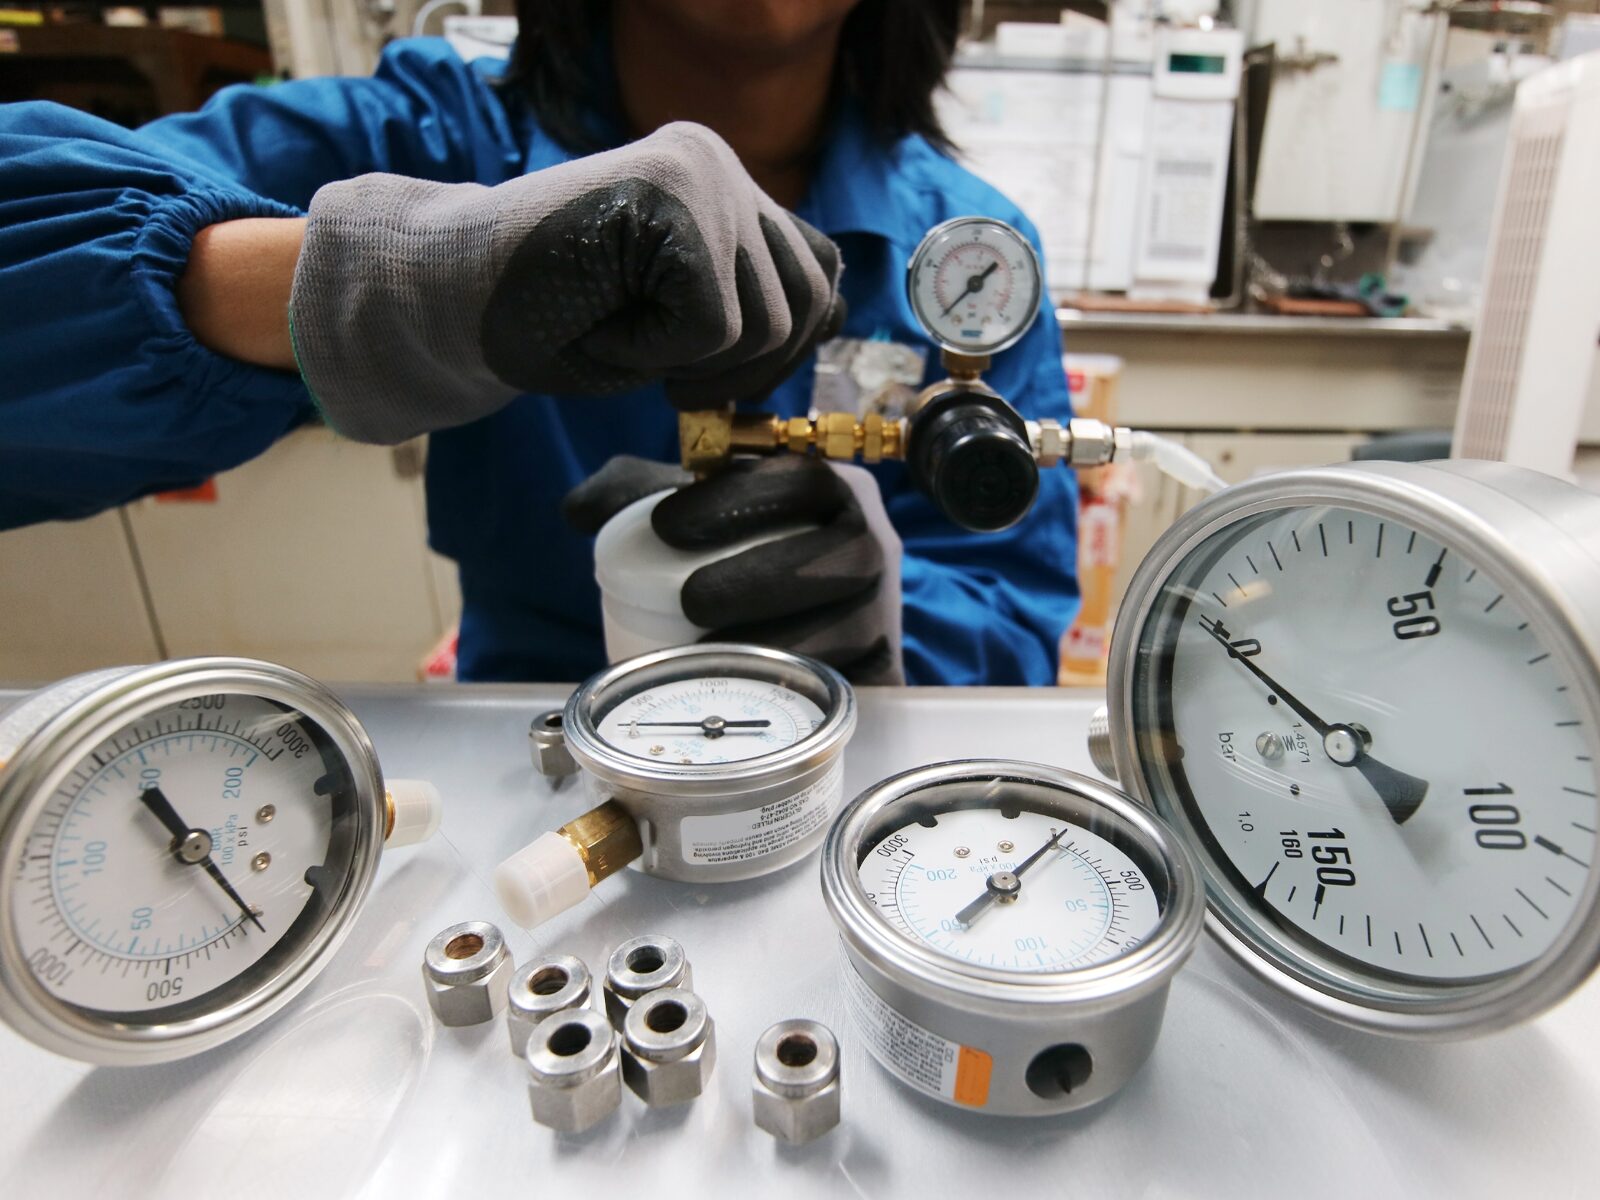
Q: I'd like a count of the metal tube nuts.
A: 7